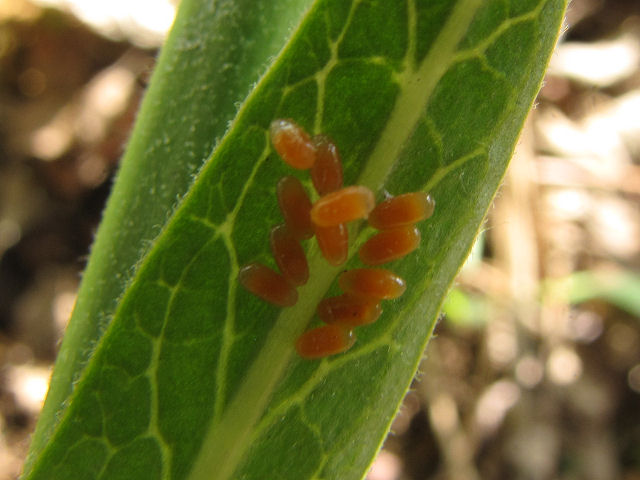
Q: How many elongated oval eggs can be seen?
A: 12